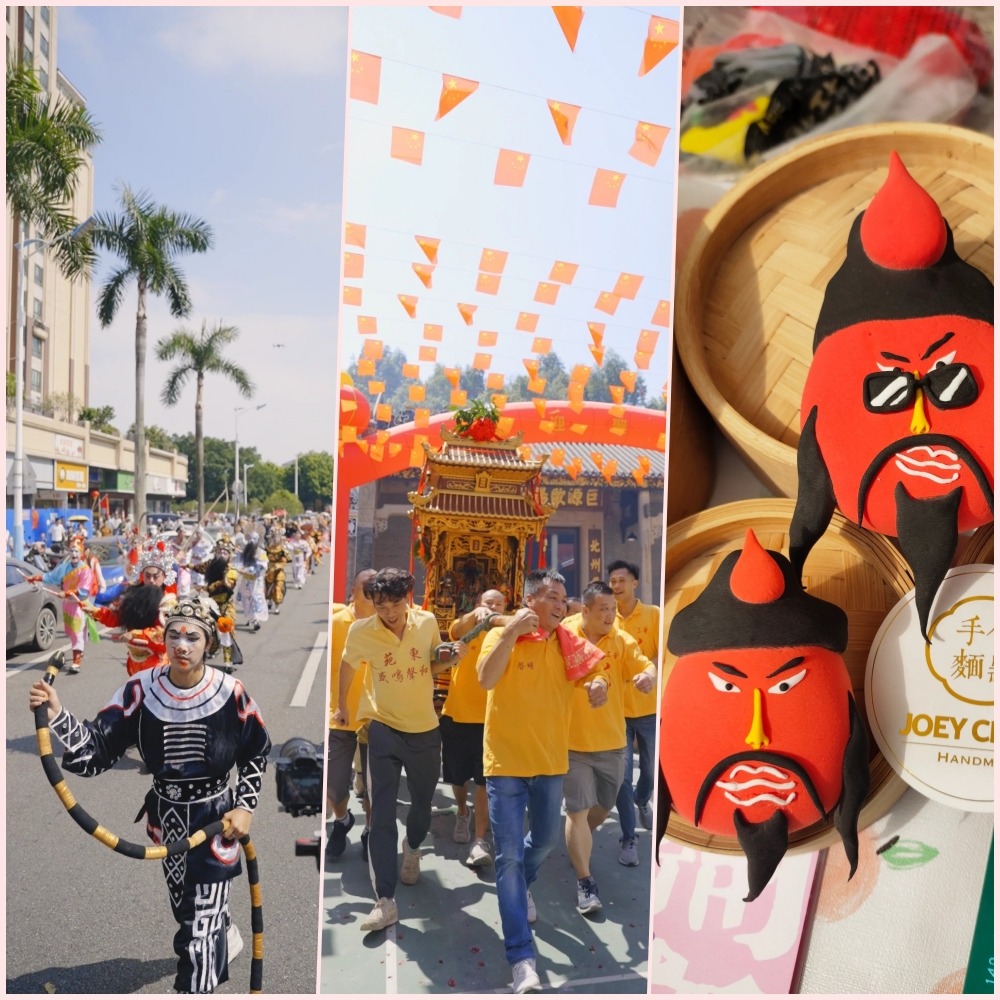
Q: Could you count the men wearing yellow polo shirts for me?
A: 6